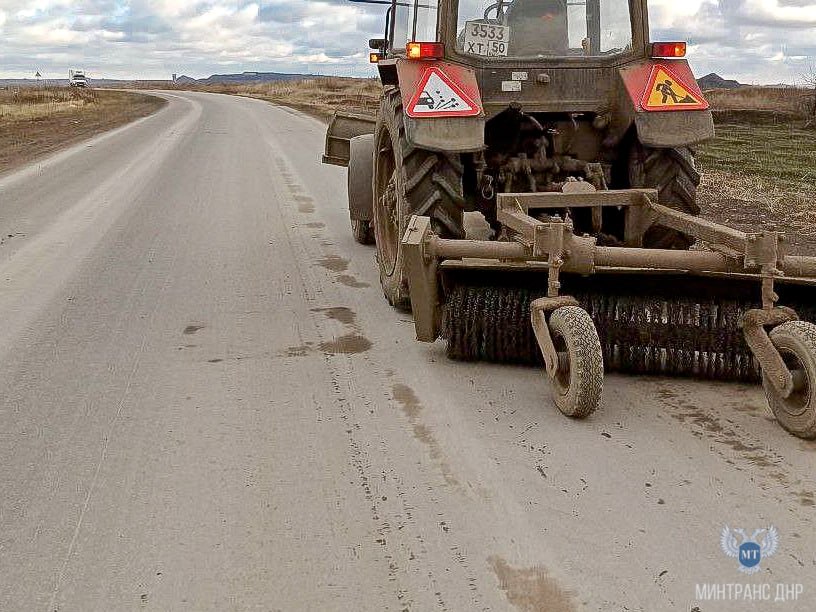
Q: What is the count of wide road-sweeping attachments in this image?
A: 1